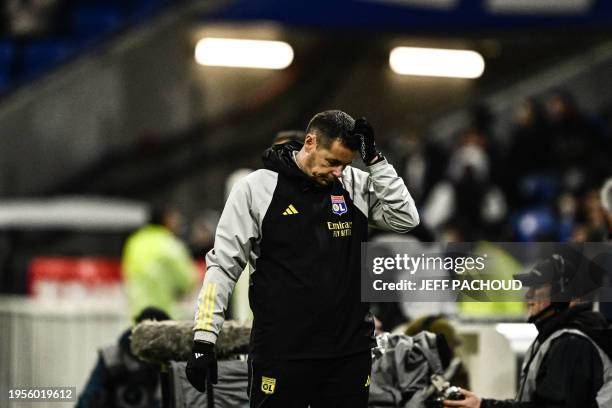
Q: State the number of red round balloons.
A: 0